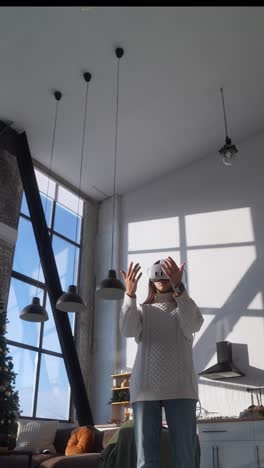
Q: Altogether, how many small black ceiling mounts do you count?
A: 3